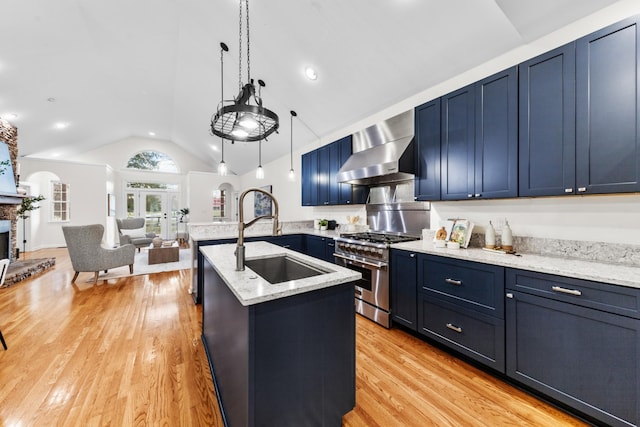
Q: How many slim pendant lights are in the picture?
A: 3